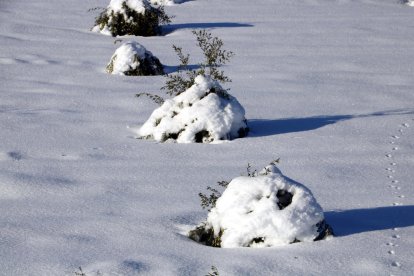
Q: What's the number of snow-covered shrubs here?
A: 4